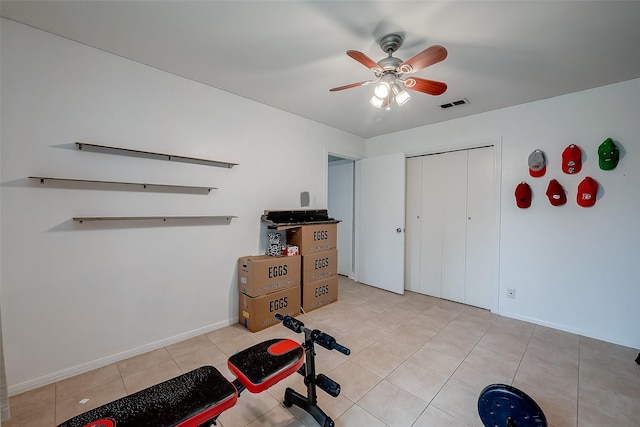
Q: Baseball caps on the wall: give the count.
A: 6